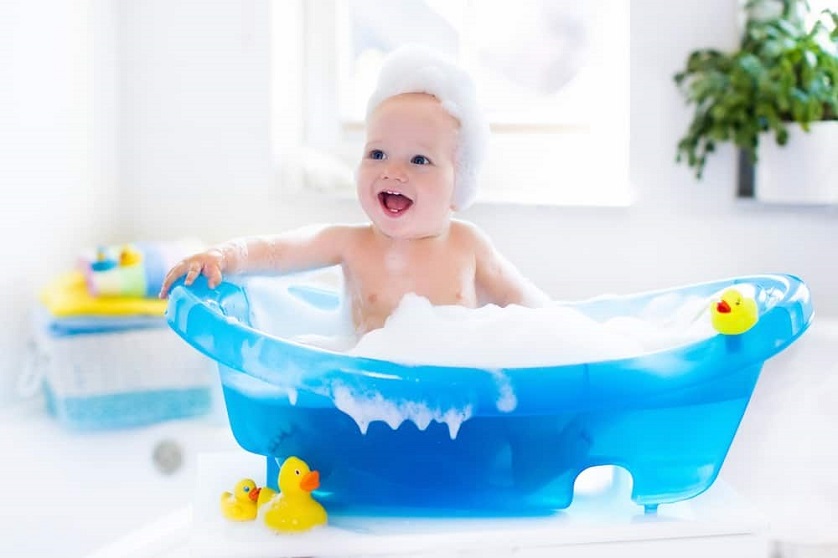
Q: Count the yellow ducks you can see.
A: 3